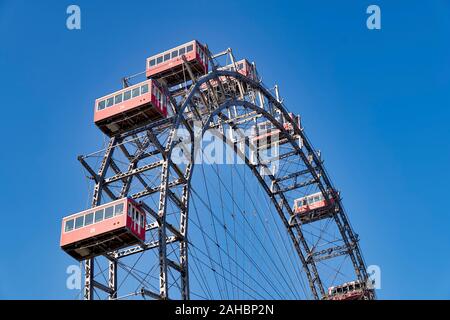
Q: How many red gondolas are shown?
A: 7